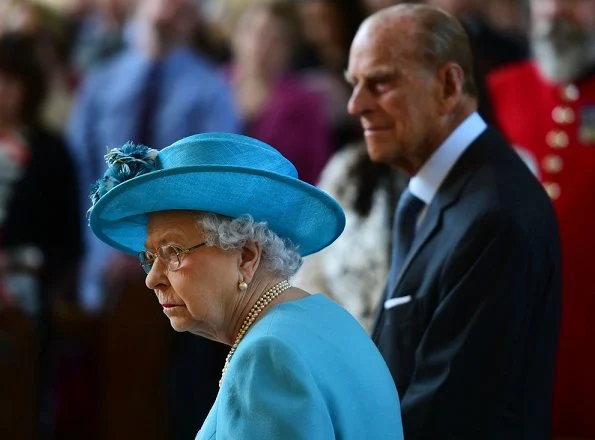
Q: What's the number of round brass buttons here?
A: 5